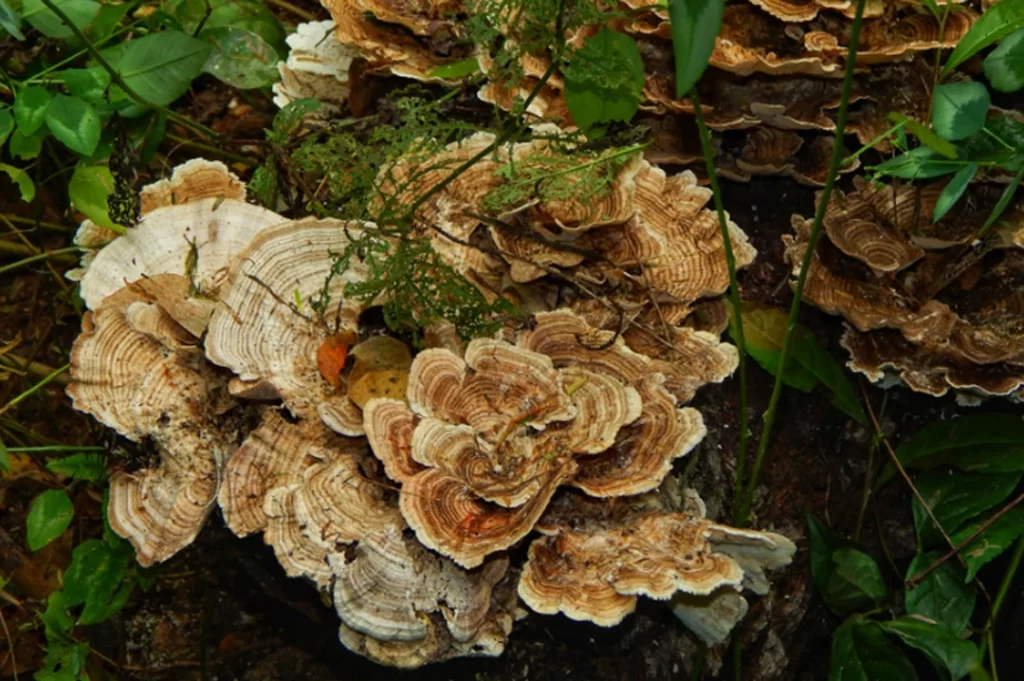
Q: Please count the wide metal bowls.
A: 0